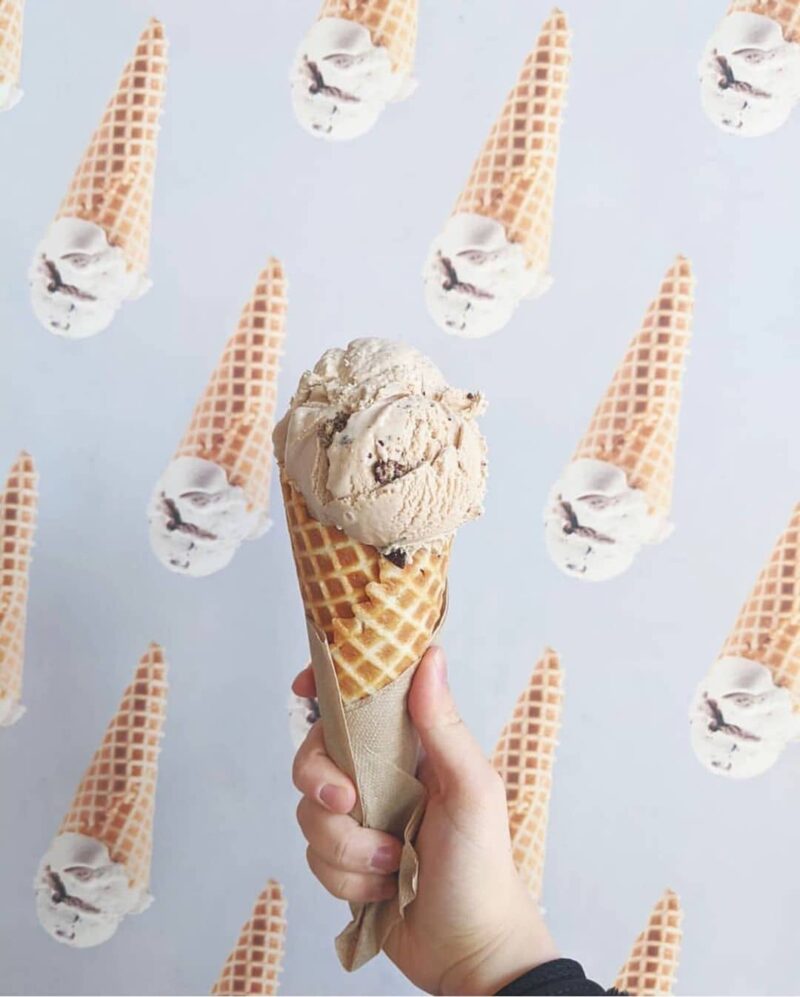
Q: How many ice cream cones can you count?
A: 15